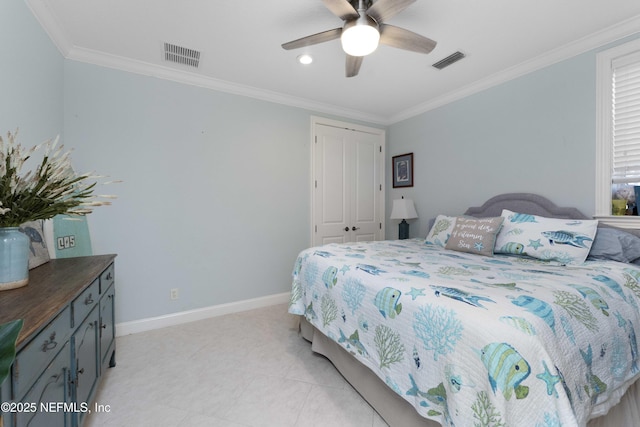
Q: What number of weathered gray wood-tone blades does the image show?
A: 5